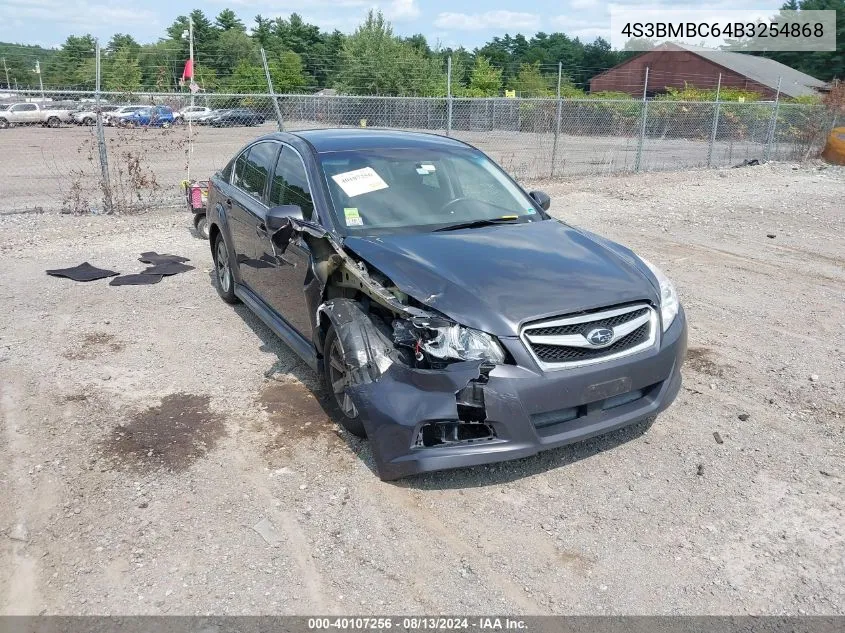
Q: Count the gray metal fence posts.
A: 7